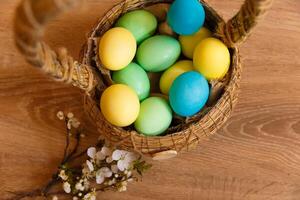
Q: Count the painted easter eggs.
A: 11